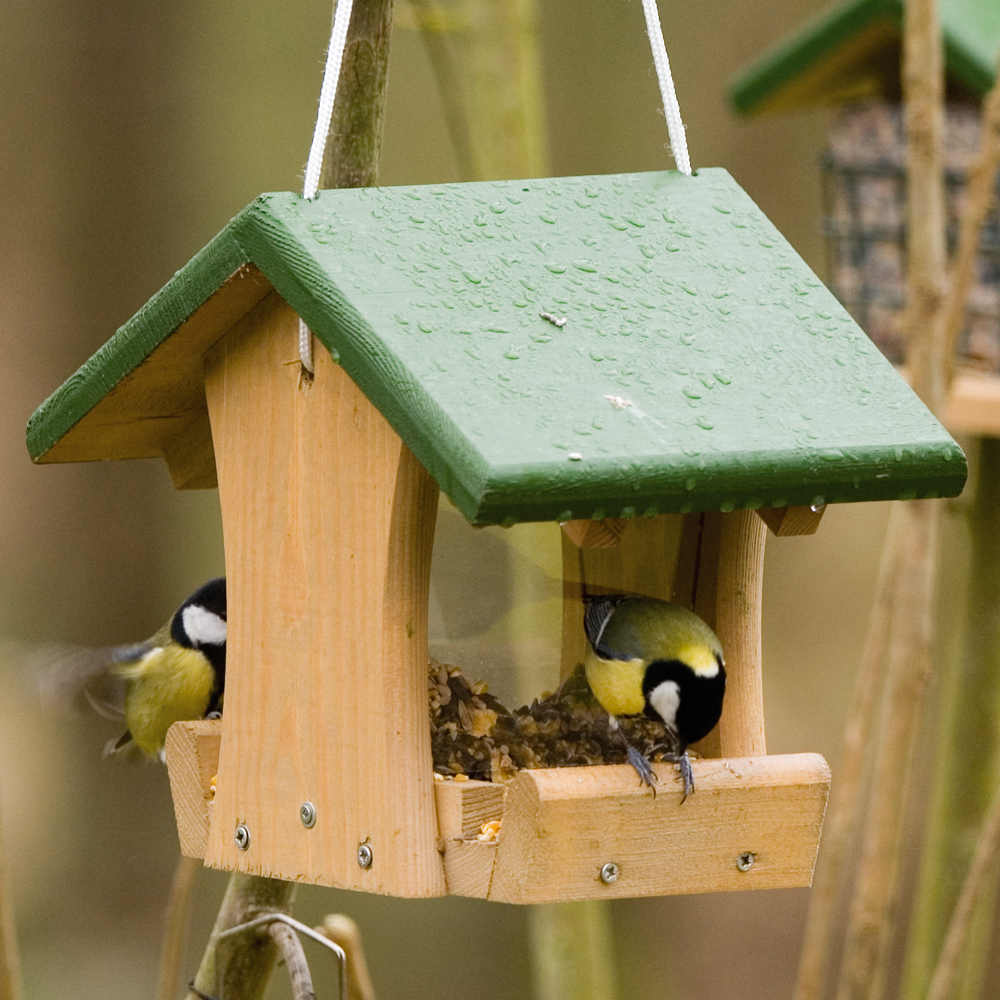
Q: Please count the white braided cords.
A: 2